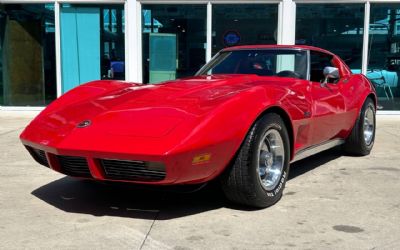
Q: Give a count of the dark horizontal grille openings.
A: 3